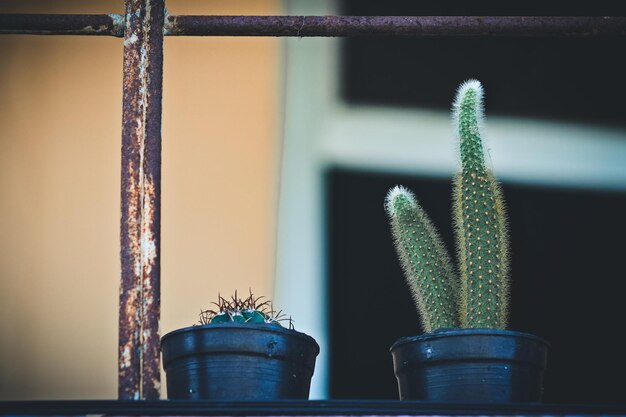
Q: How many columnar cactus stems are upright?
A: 2